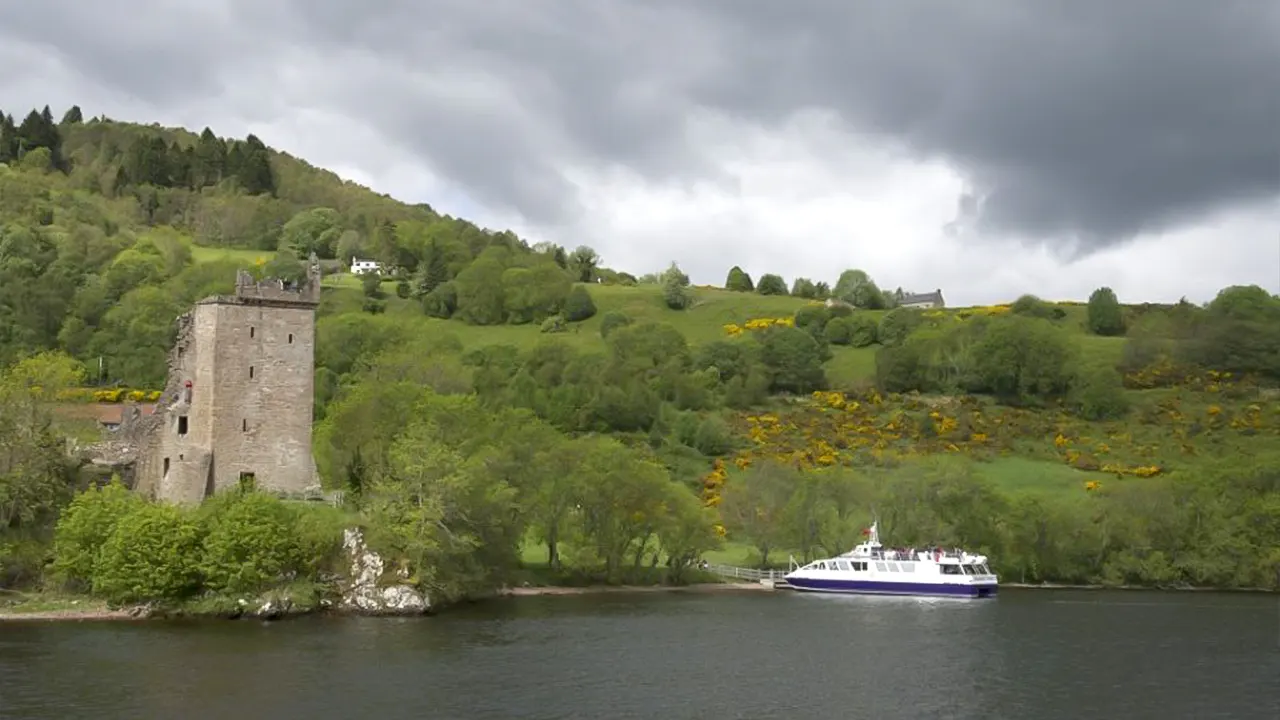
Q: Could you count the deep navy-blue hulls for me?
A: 1